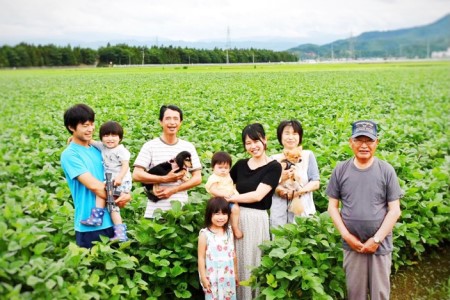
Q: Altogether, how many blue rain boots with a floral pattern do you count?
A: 2